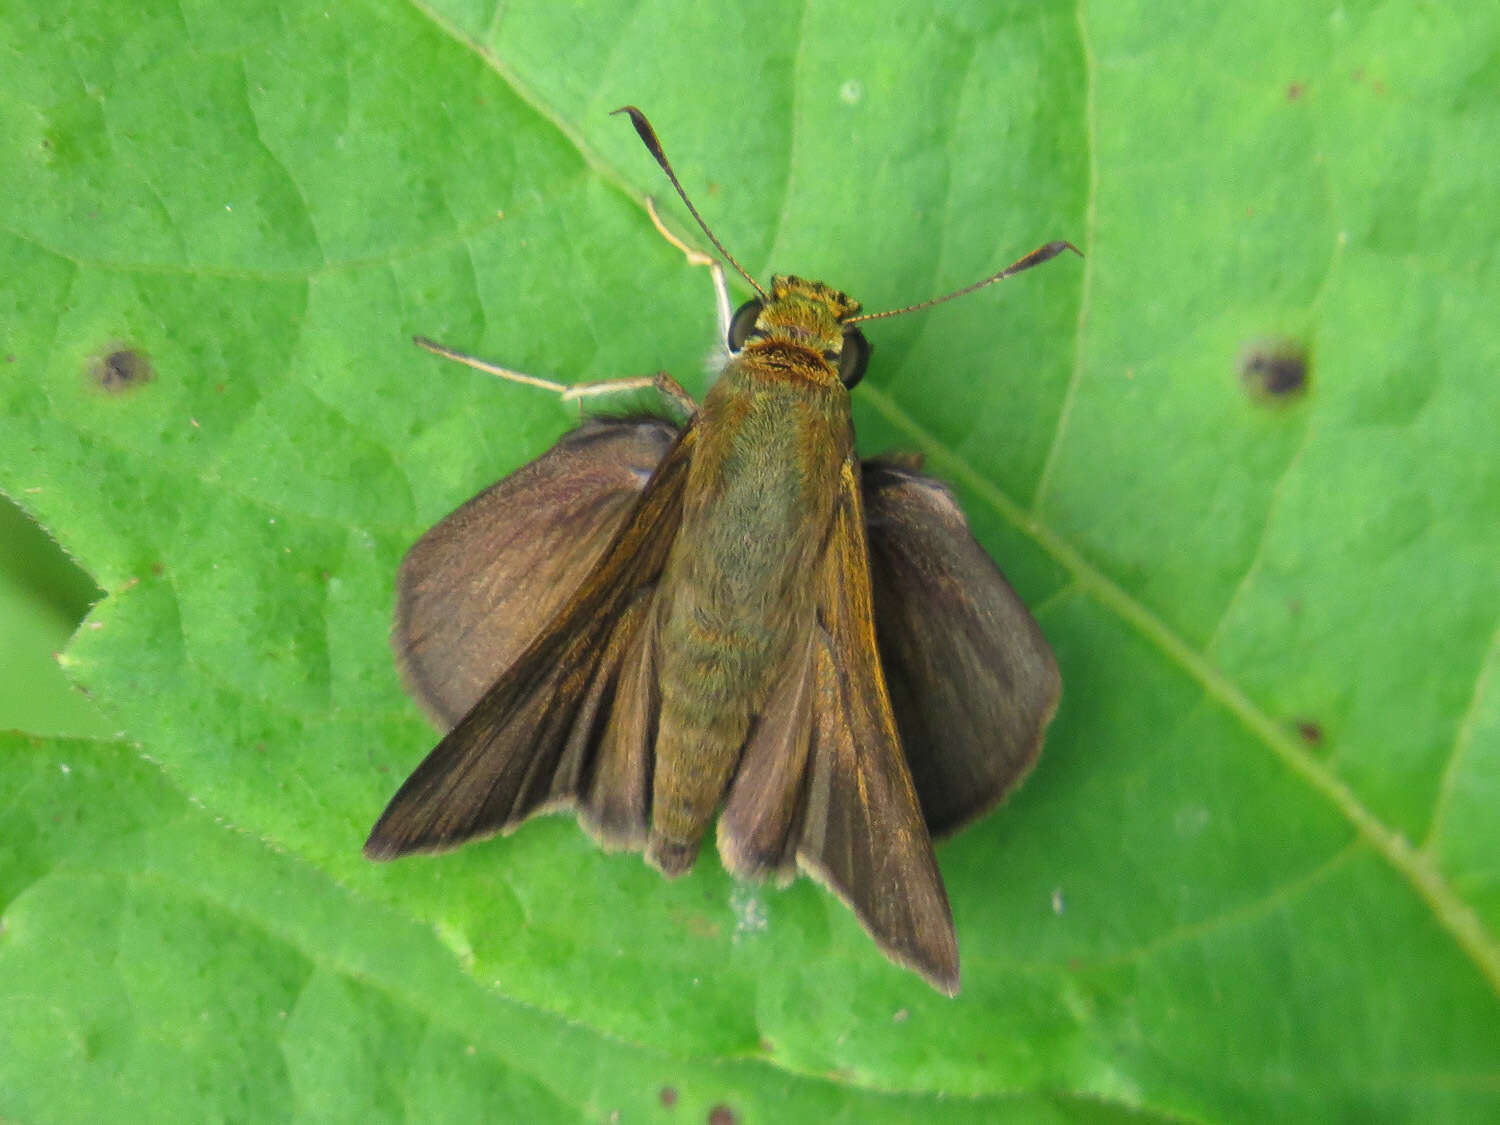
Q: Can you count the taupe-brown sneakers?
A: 0